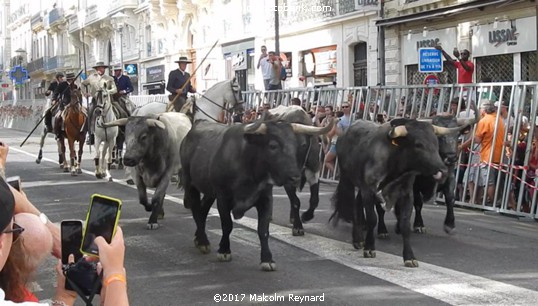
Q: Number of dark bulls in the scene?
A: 5